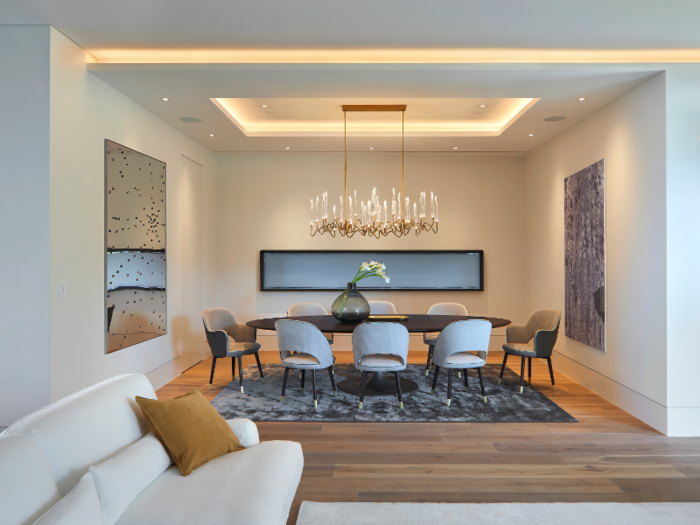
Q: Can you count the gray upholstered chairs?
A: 8